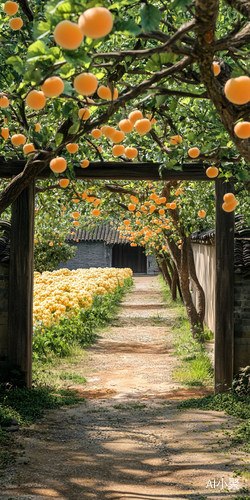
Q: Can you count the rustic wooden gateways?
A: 1